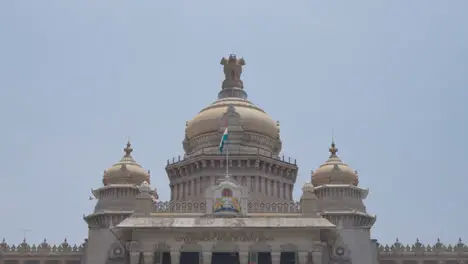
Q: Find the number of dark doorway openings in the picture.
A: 5